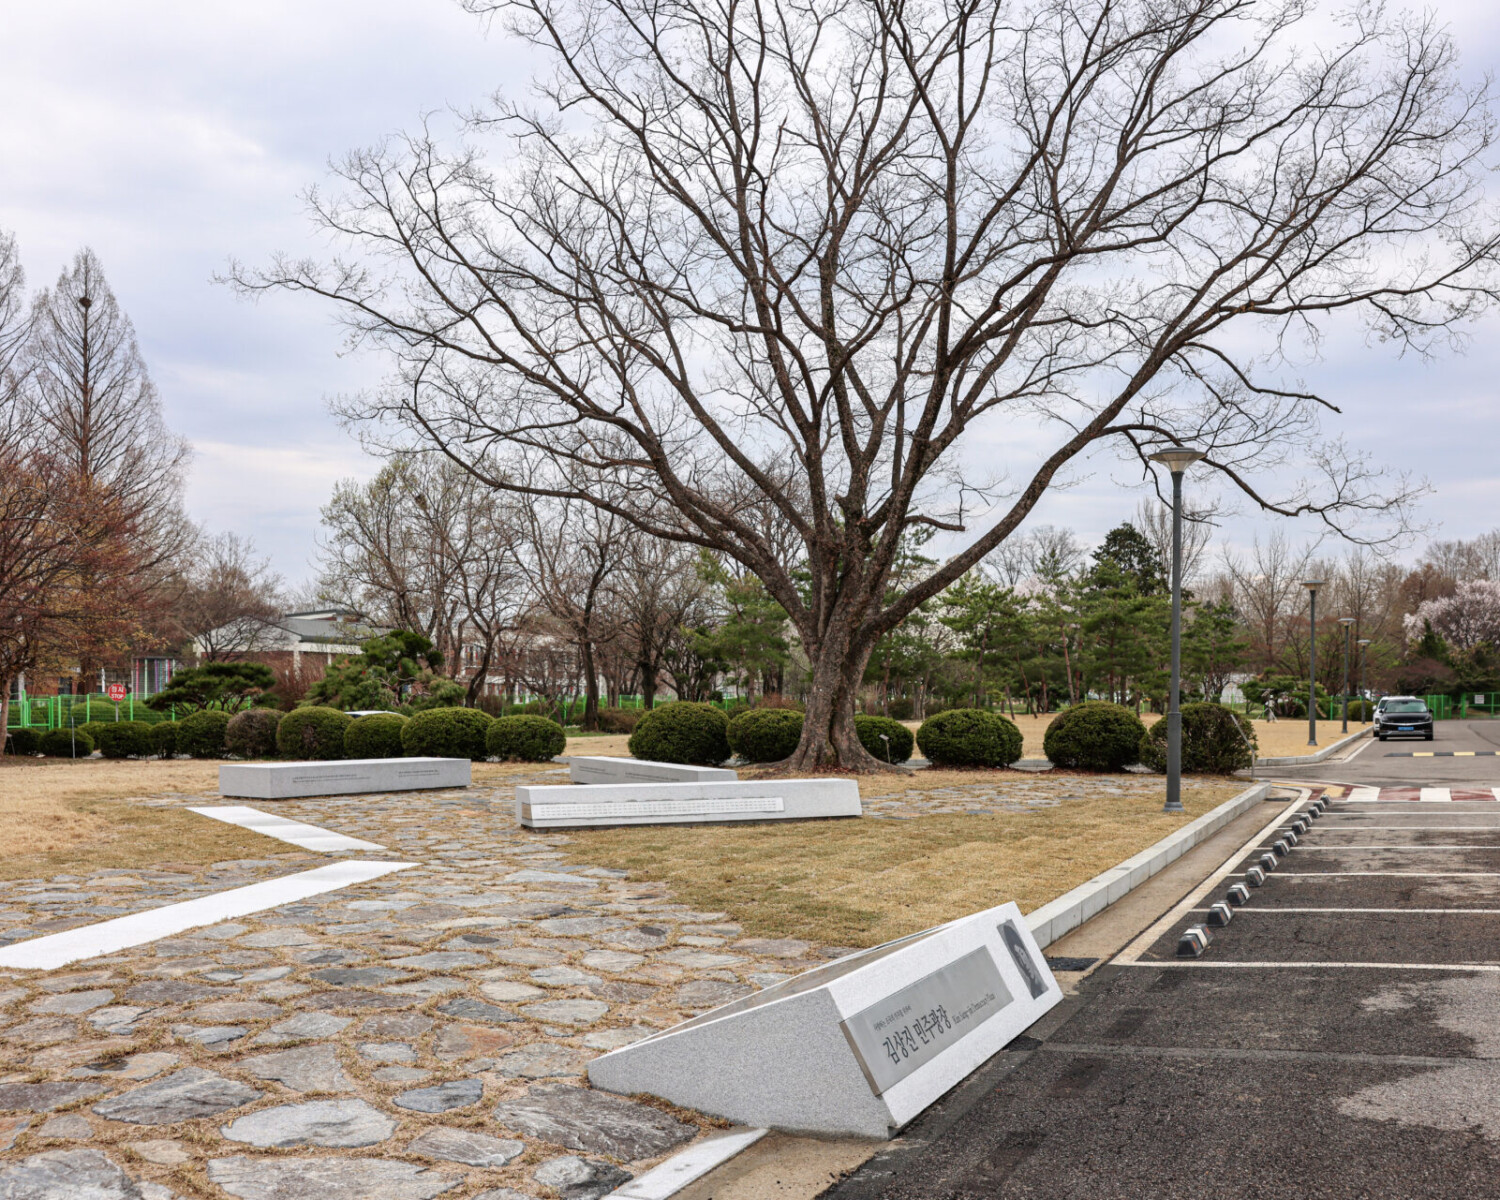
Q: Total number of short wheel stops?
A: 12